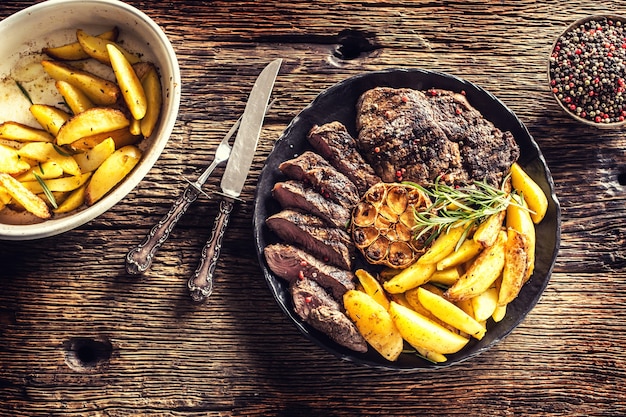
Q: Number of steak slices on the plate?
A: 6